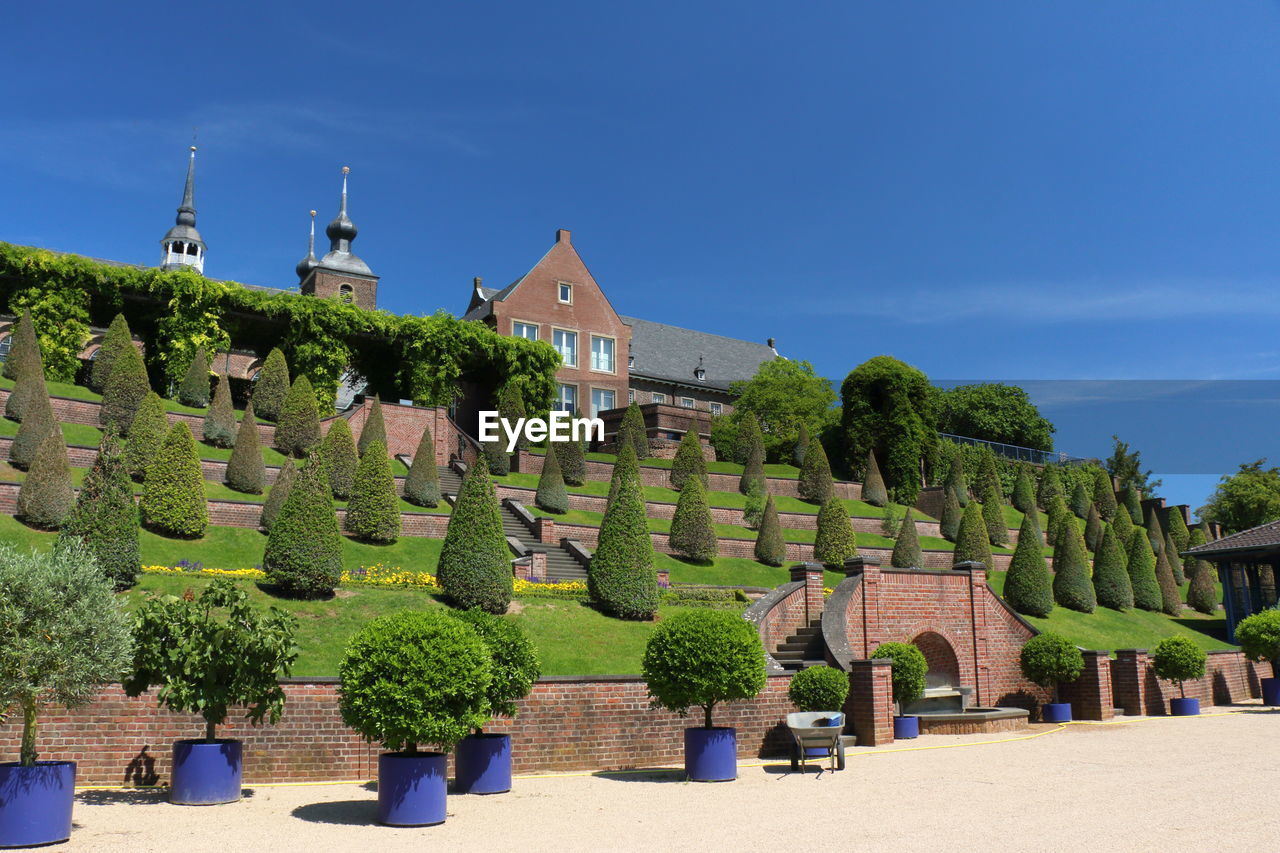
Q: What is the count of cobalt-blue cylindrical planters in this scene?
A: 10